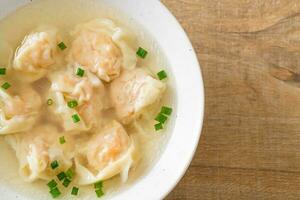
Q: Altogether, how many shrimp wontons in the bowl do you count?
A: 7